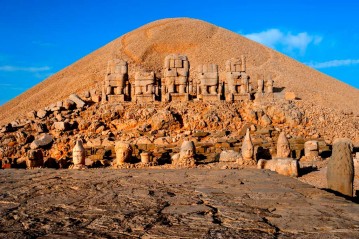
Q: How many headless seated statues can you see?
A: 5